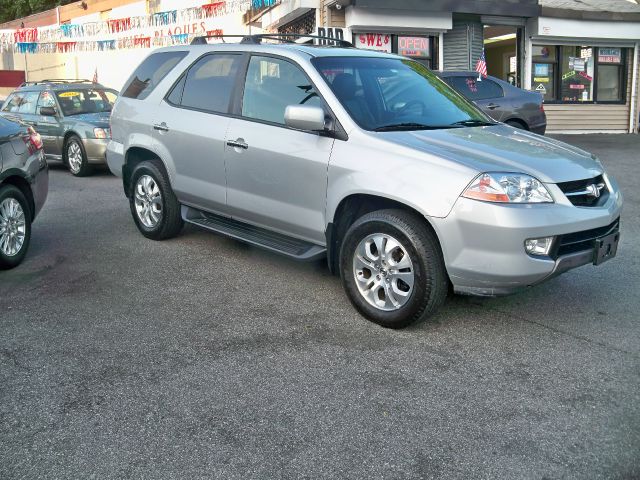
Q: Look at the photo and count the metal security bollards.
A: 0